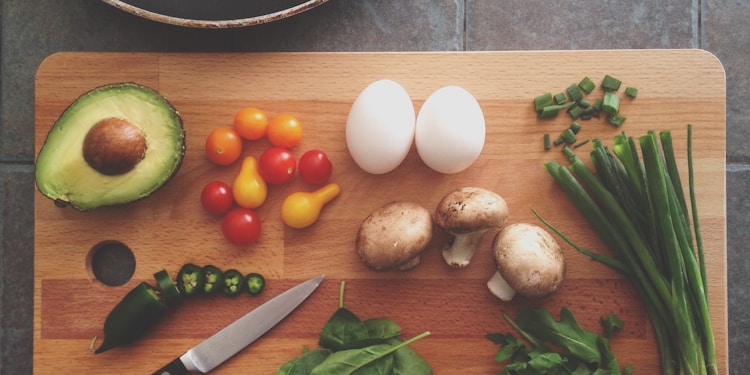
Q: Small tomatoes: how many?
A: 9